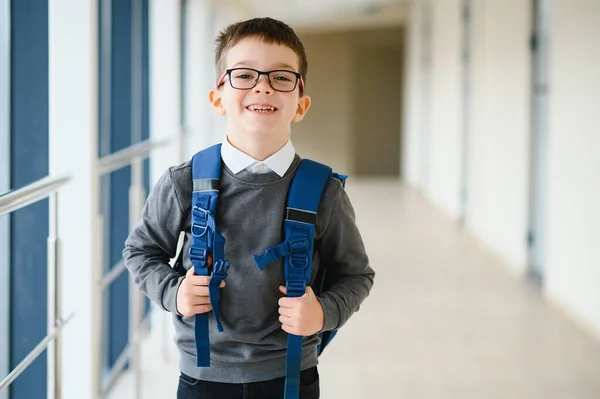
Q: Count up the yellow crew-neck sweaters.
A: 0